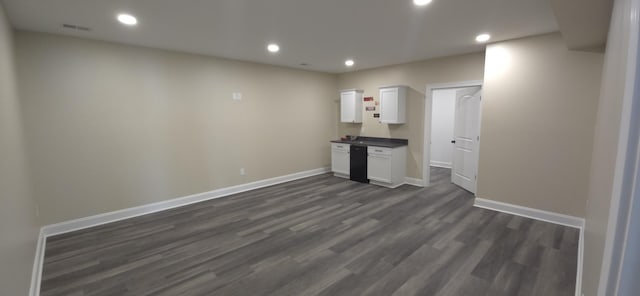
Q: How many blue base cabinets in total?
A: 0